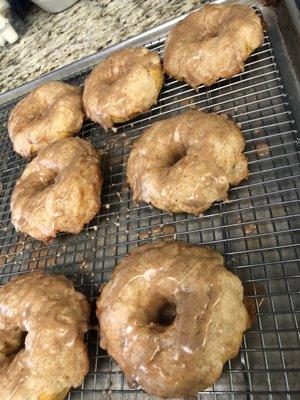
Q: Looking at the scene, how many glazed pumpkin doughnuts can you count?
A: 7